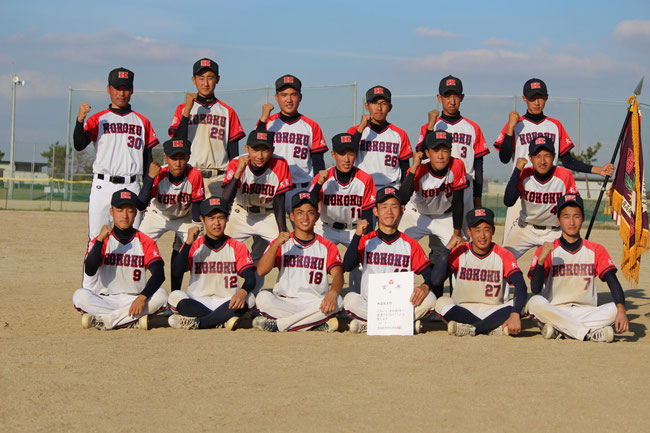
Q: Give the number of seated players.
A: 6